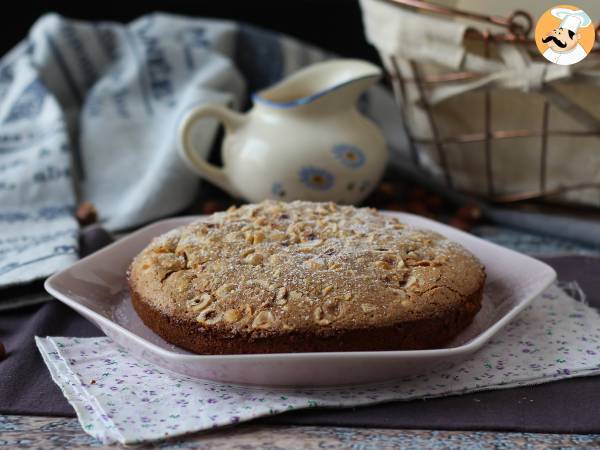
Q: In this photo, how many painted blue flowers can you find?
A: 2